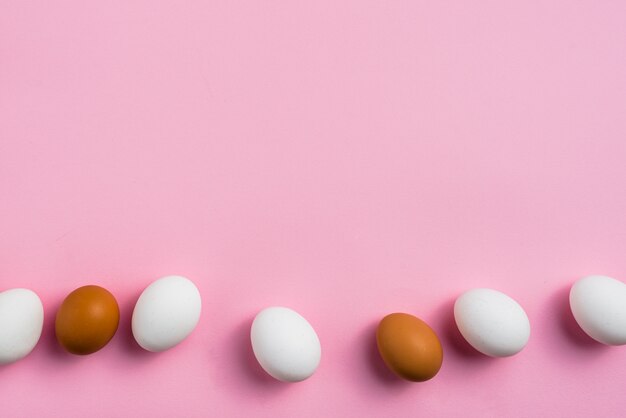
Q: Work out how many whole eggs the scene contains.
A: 5